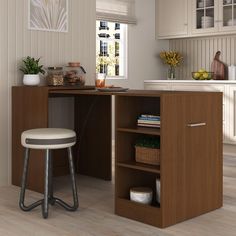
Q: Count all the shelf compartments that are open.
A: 3